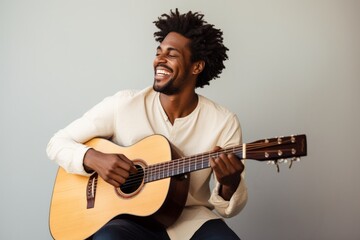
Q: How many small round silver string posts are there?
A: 6